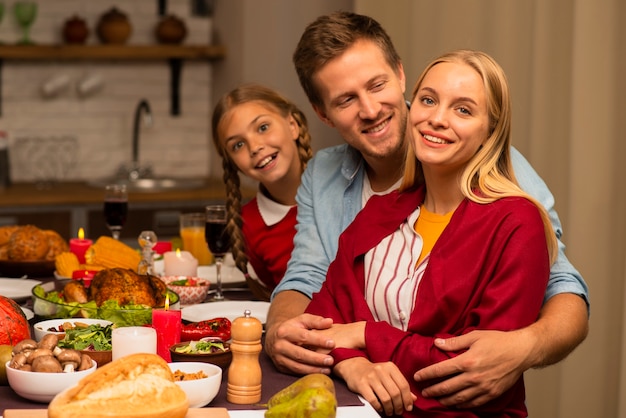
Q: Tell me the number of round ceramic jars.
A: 3